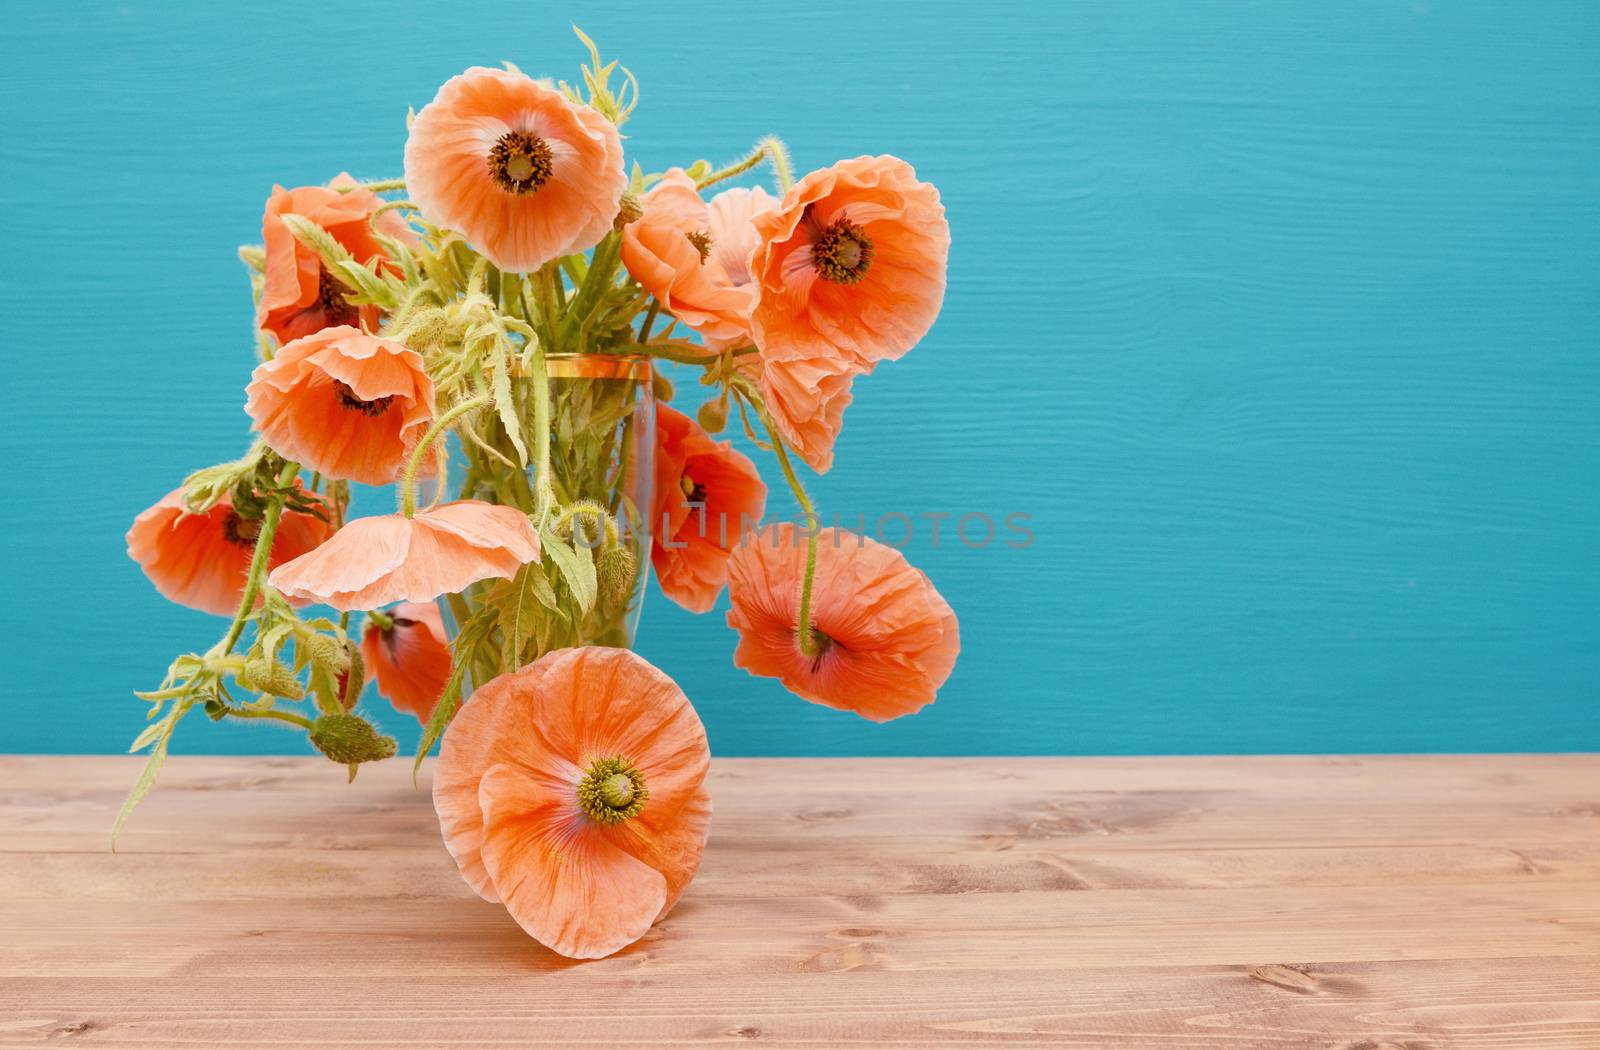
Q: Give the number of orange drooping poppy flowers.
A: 12